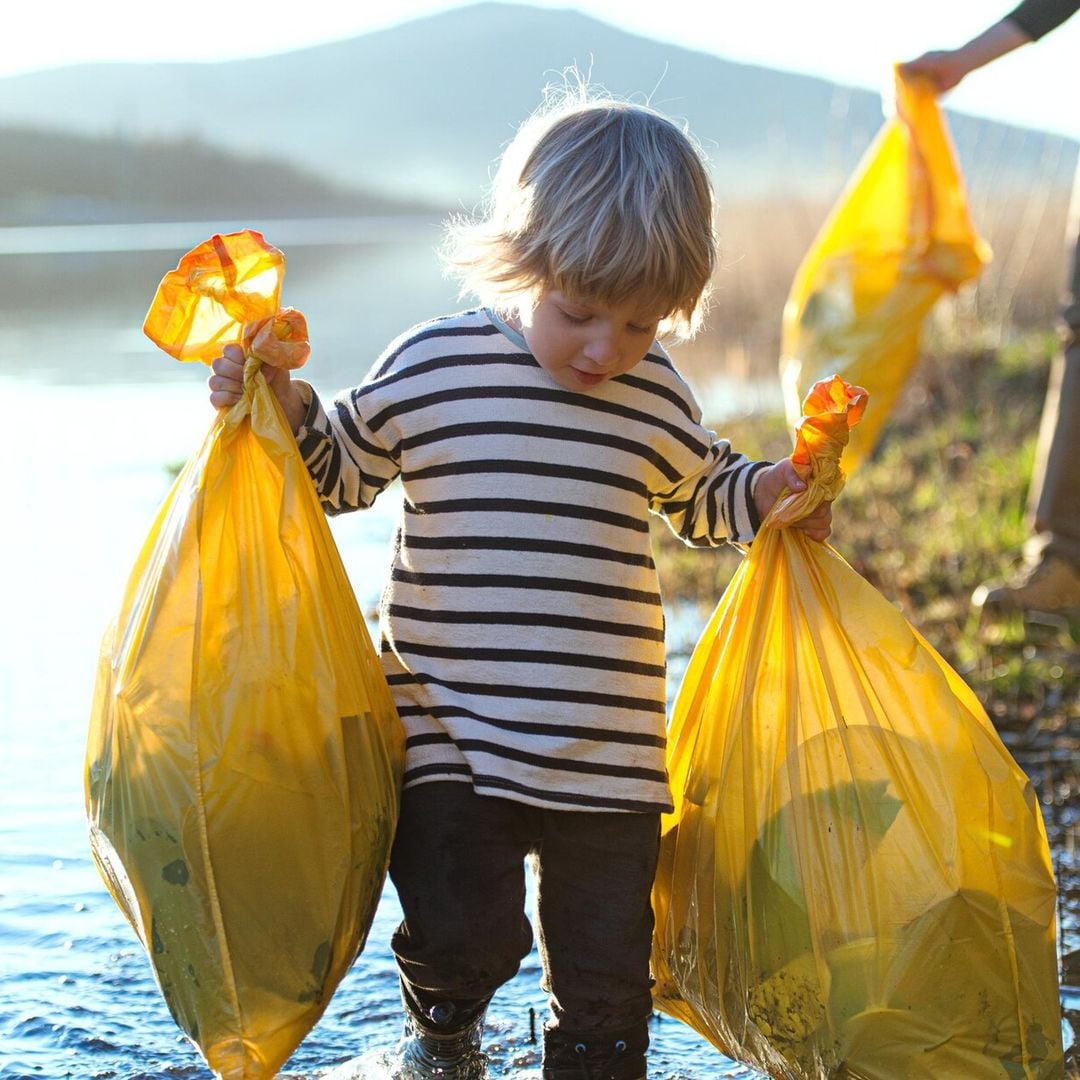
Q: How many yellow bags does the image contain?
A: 3